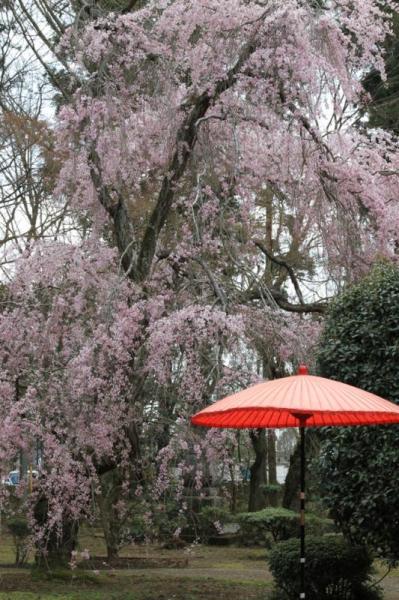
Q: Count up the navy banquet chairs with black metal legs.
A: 0